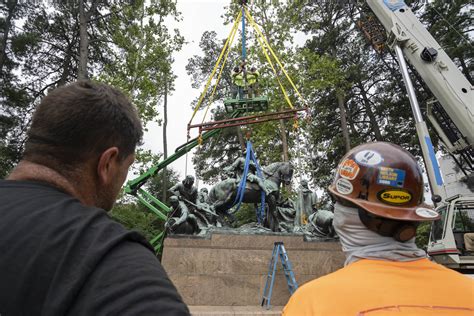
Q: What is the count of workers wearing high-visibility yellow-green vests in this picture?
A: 2